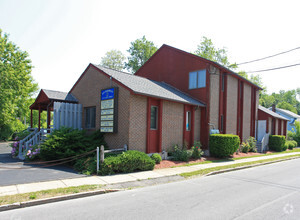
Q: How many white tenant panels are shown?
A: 5